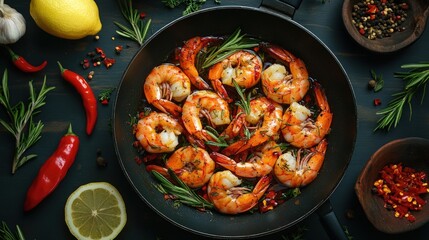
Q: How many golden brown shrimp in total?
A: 12